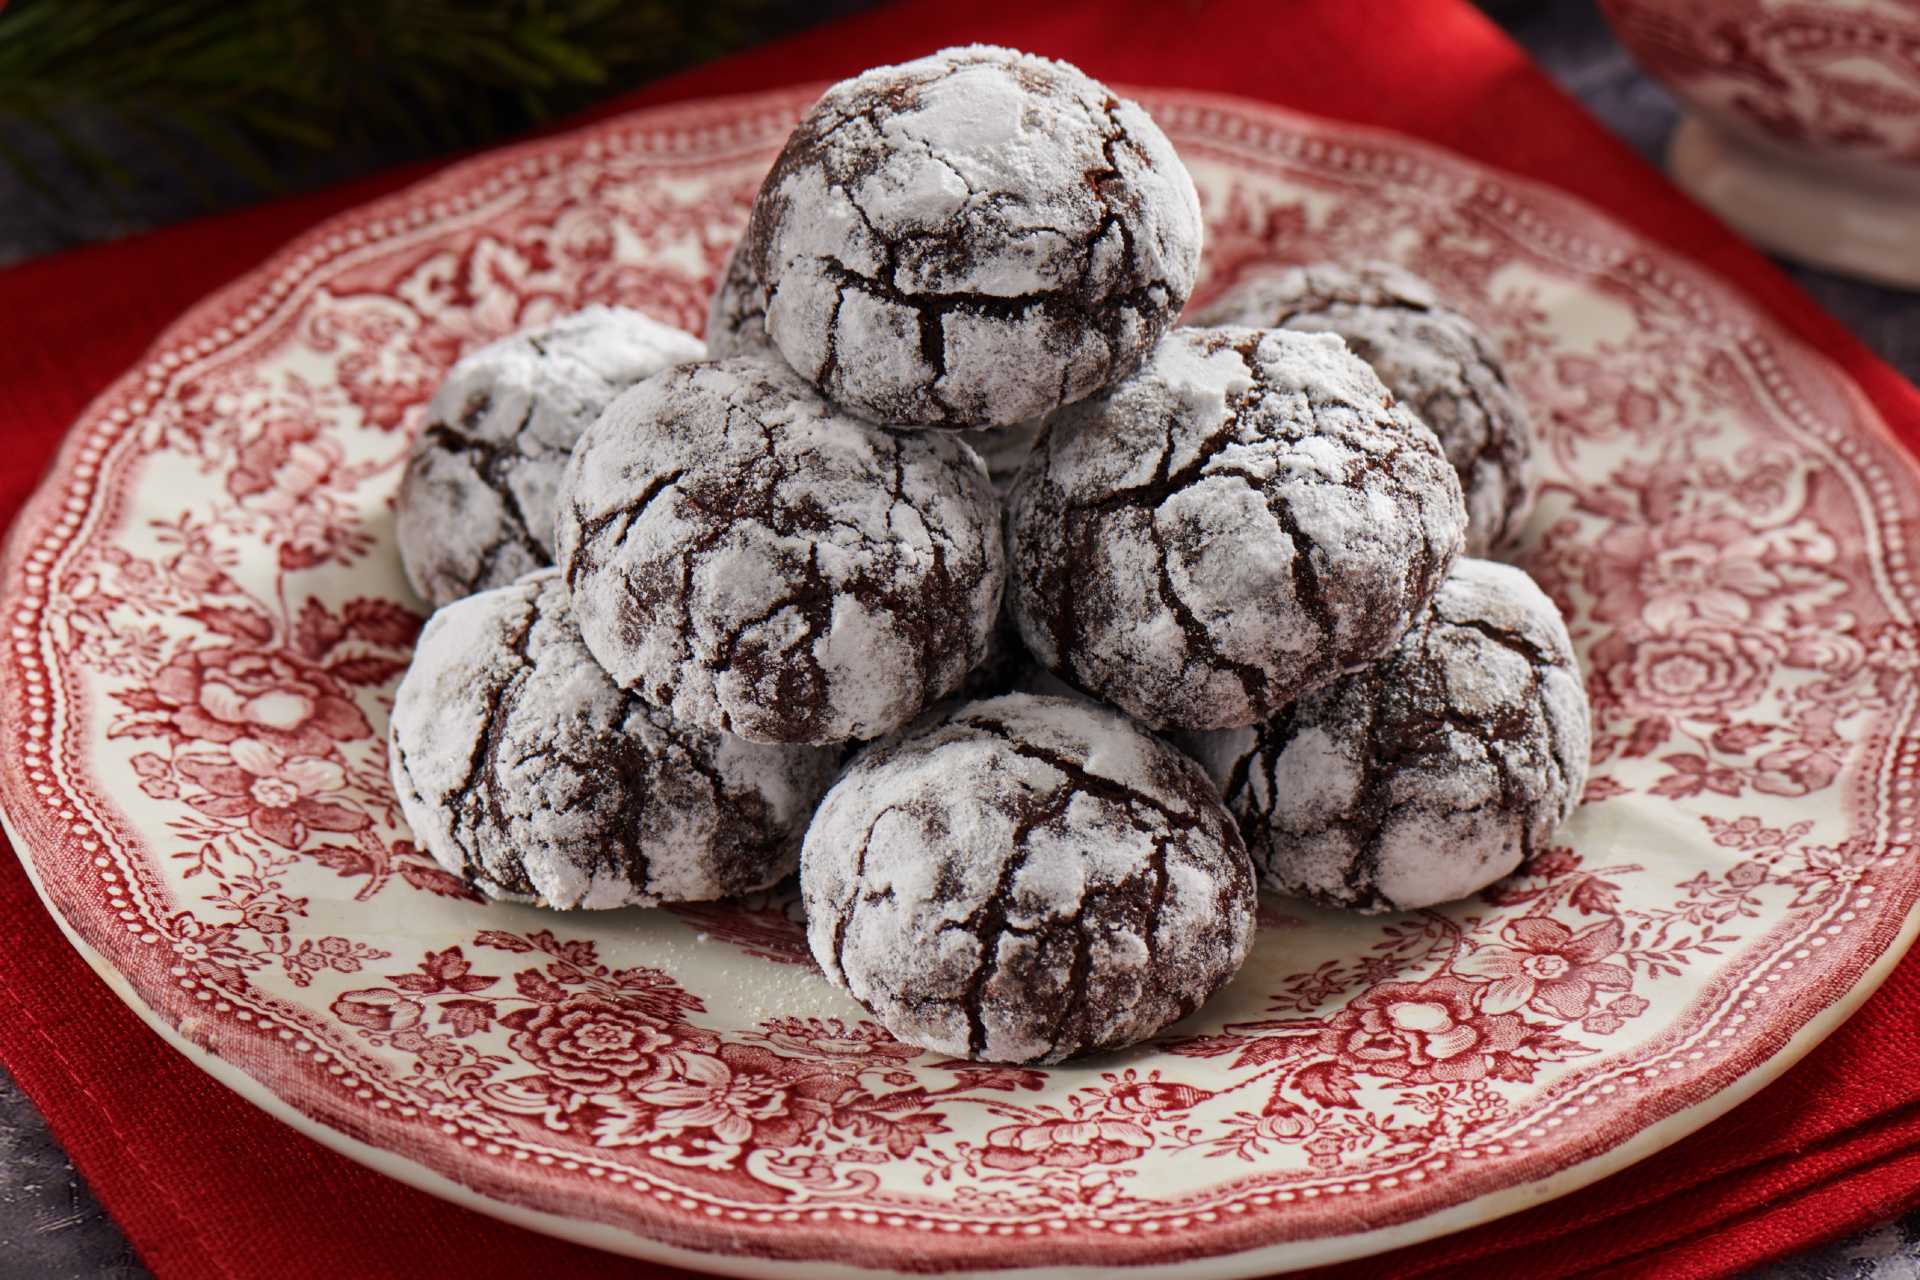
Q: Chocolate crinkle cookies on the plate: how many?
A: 9